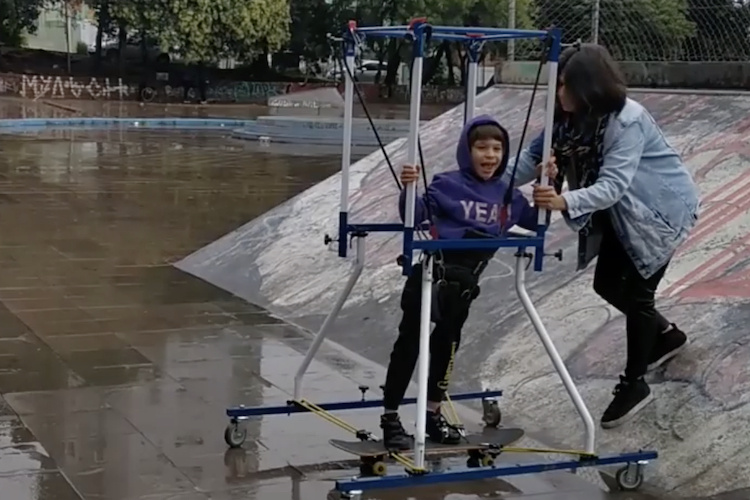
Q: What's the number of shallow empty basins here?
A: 1